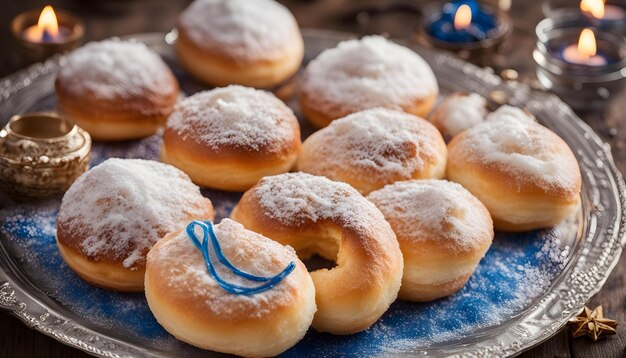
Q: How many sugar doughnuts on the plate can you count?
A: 11